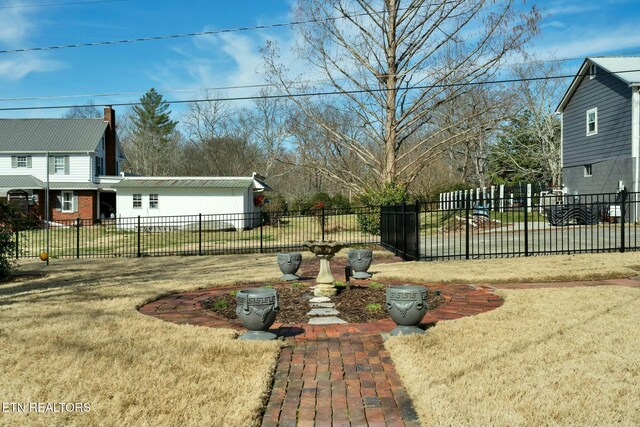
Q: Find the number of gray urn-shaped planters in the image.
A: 4